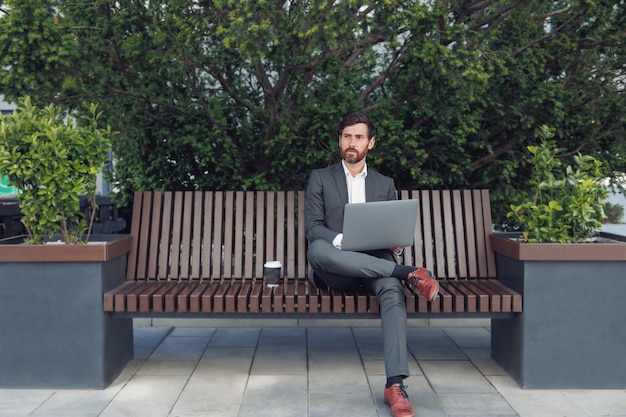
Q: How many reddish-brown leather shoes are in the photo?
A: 2